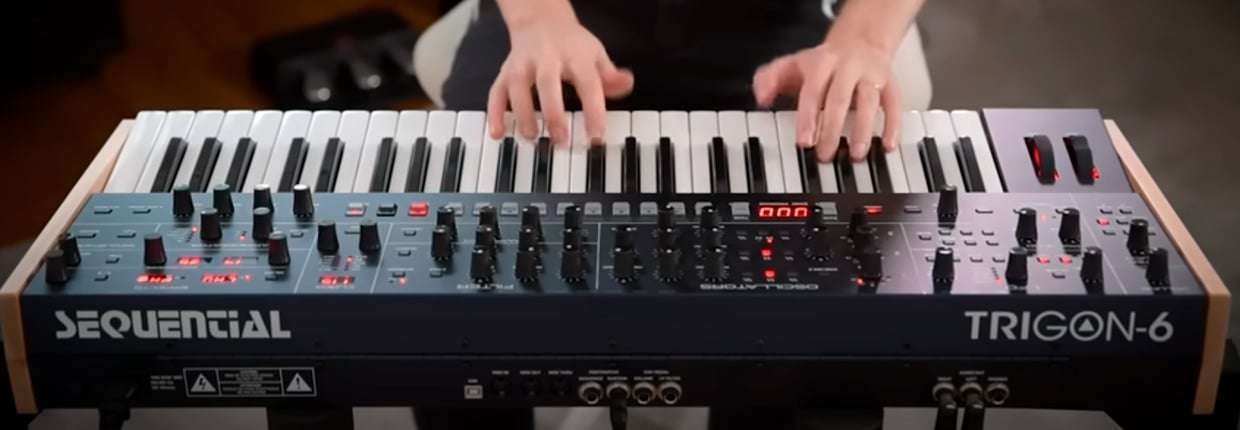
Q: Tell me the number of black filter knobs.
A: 11